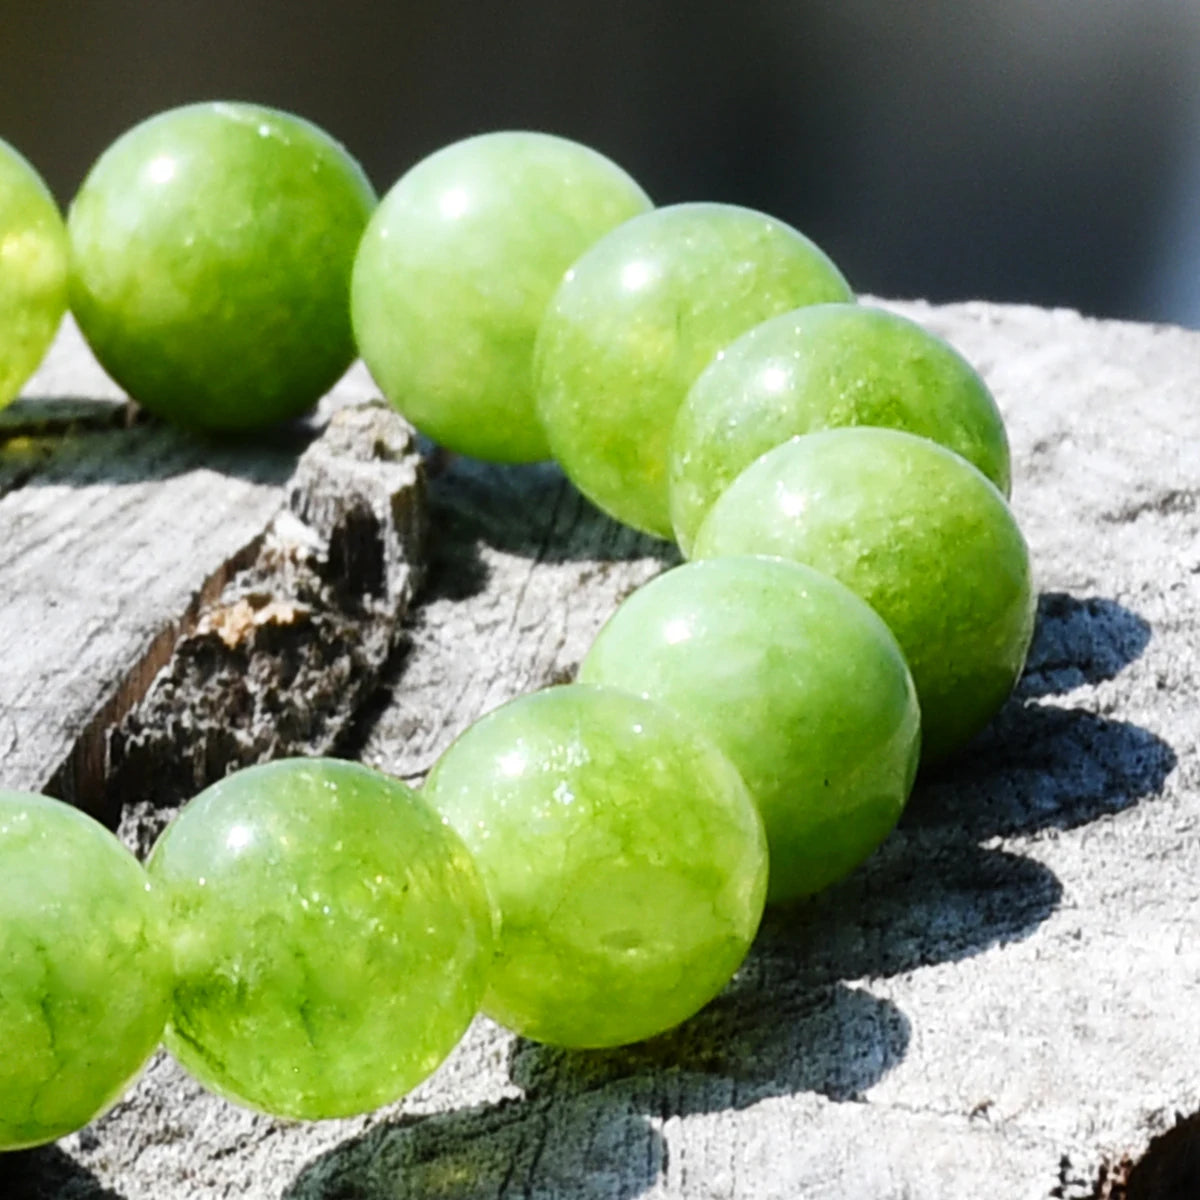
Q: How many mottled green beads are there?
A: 10